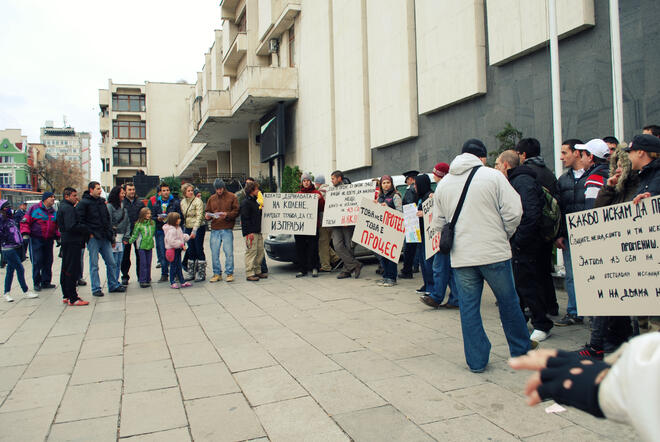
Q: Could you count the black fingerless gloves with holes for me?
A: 1